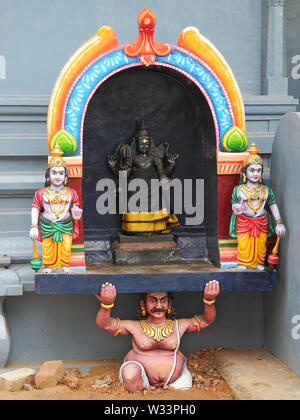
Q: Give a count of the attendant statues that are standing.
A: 2